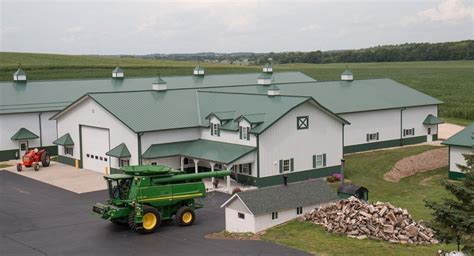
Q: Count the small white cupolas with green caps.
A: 8